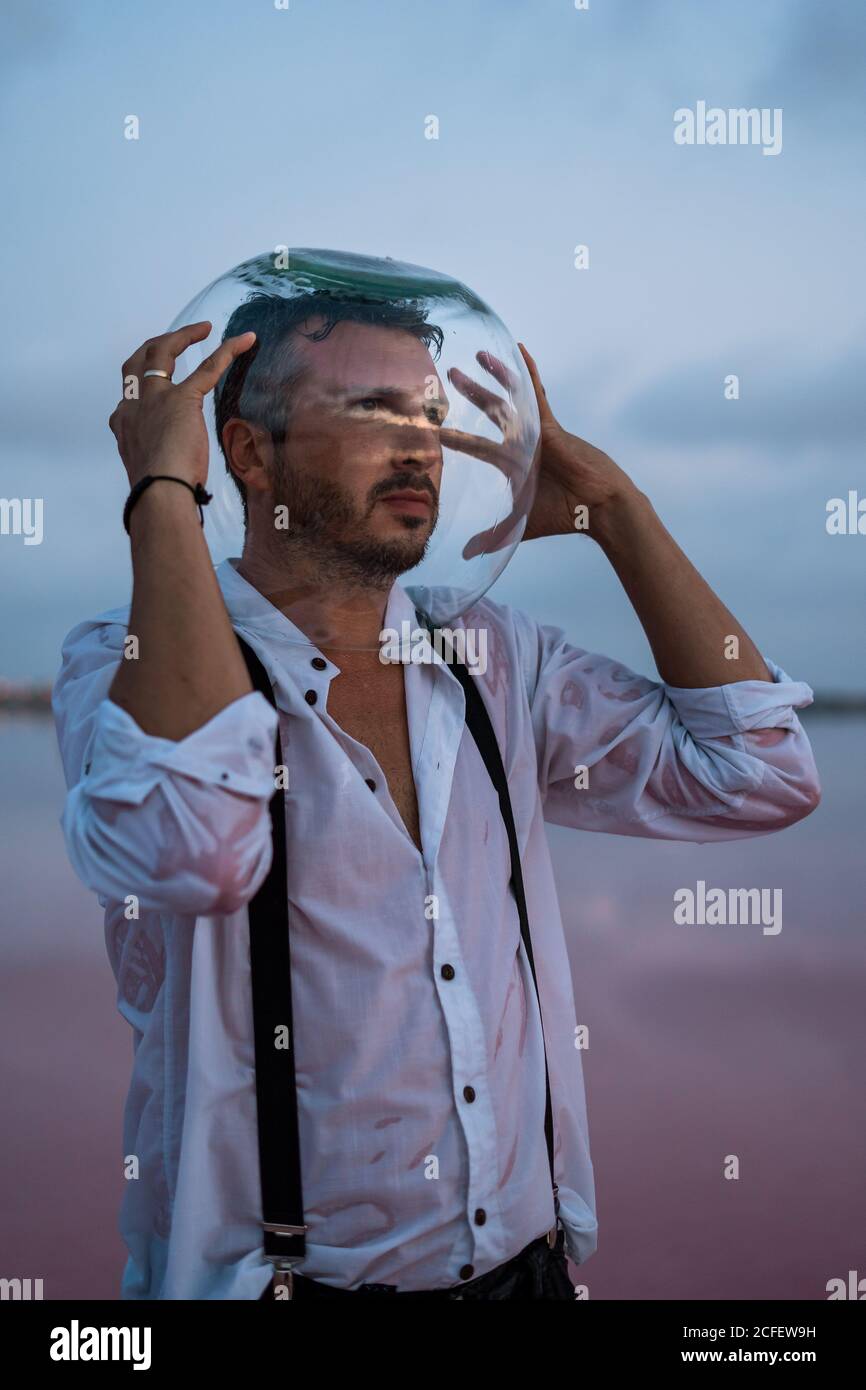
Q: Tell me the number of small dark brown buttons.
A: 7